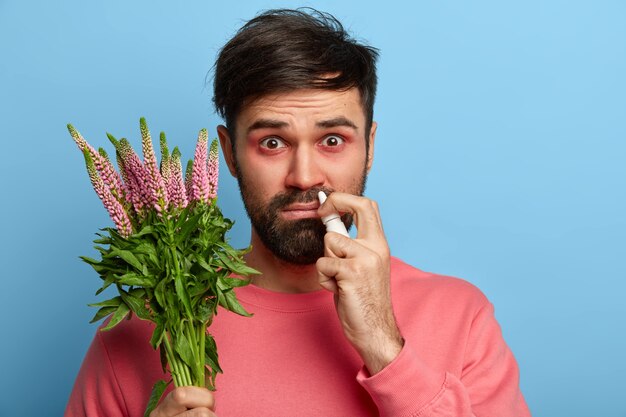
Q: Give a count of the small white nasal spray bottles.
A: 1